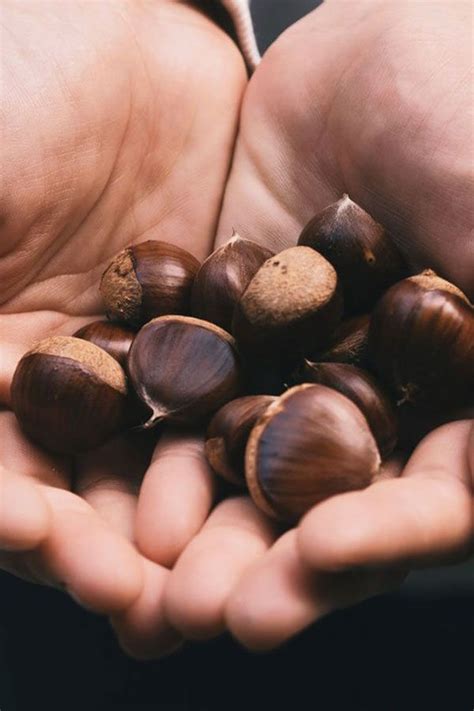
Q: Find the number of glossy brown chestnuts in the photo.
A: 12